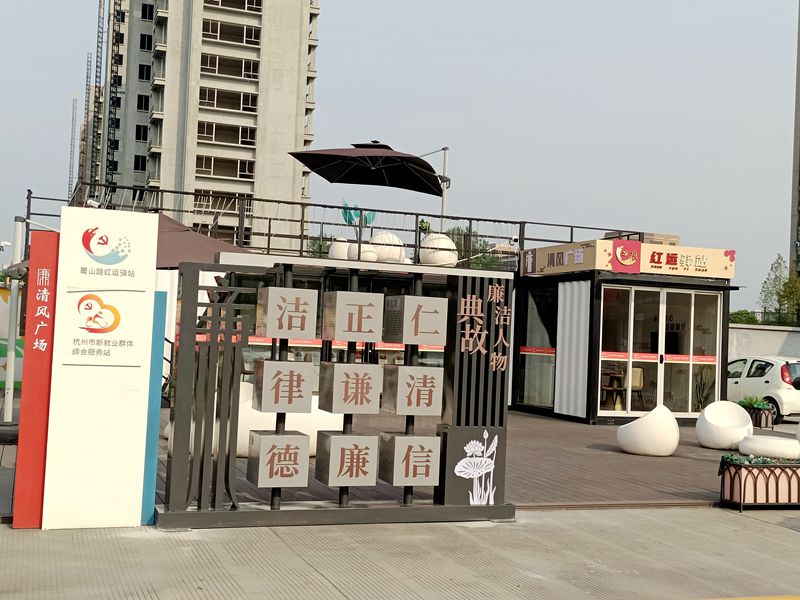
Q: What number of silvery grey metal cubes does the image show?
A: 9